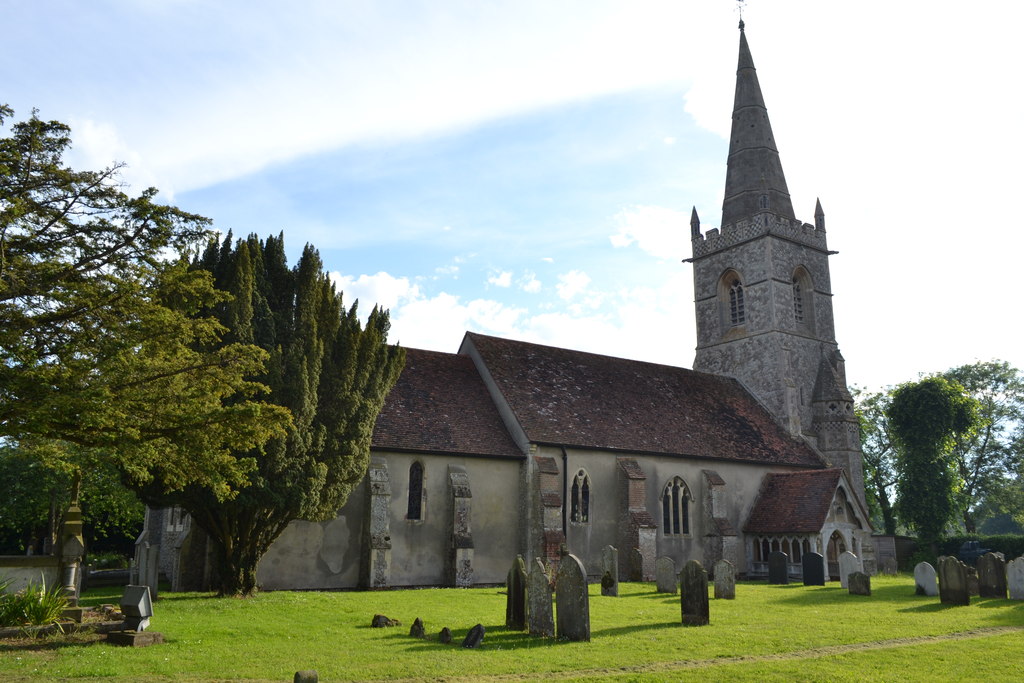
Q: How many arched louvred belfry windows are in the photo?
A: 2